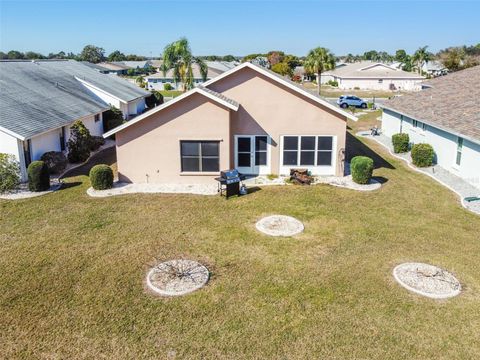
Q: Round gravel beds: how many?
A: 3